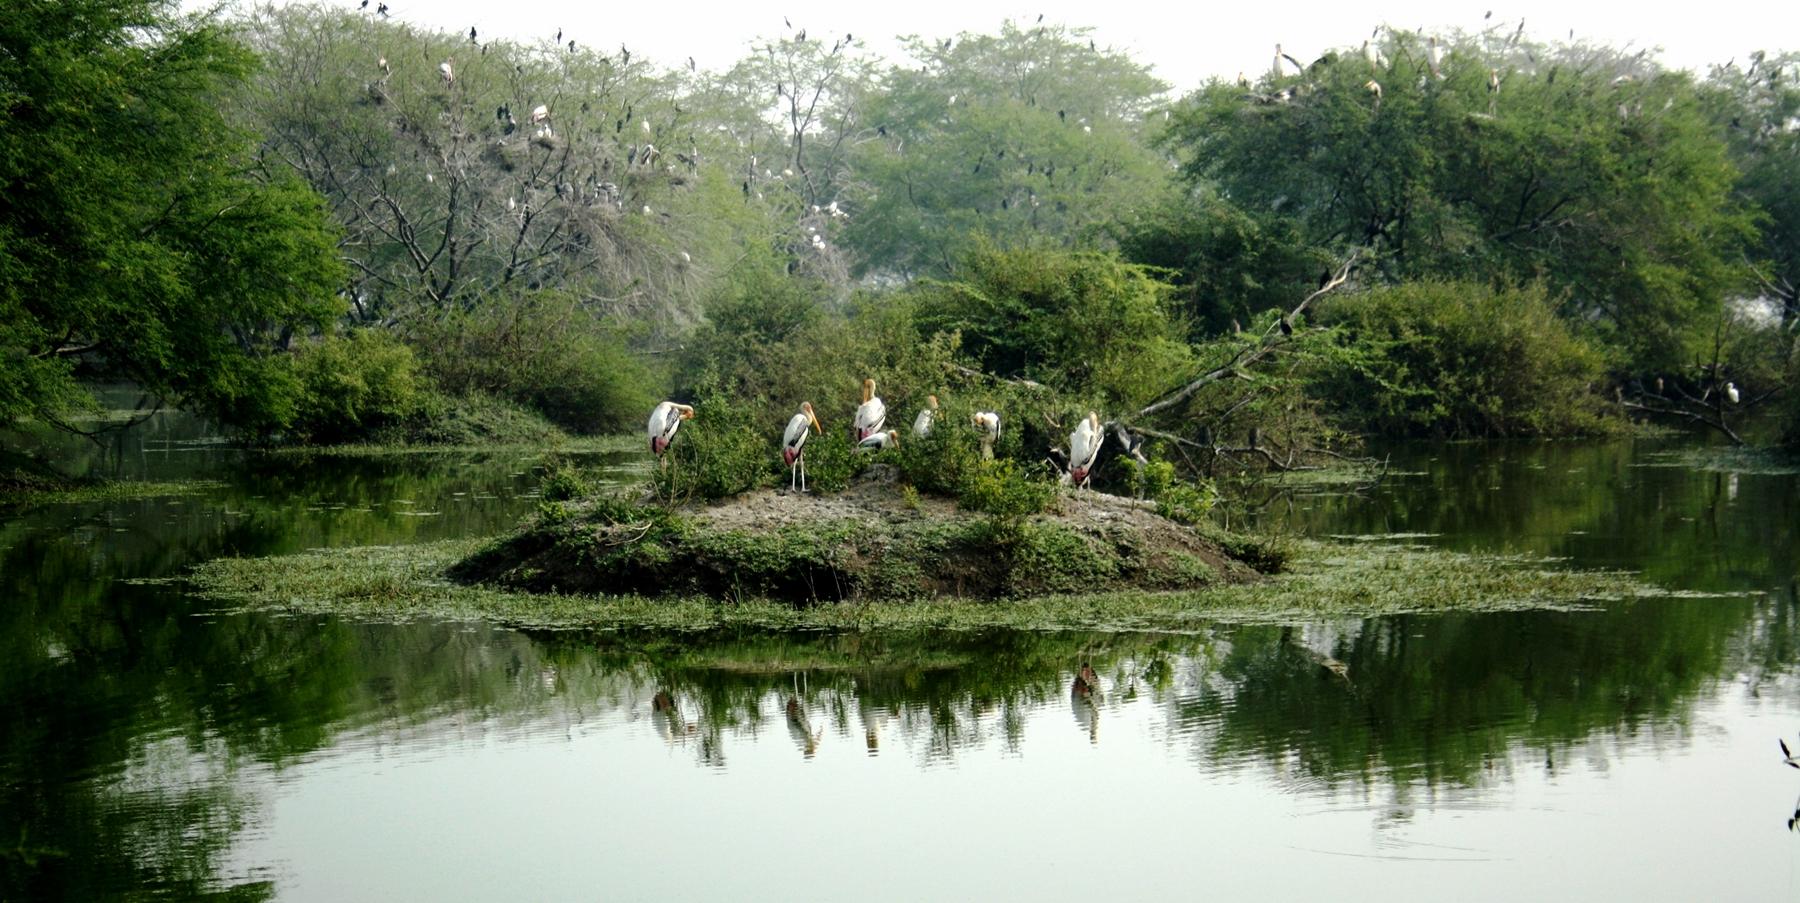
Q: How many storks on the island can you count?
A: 7